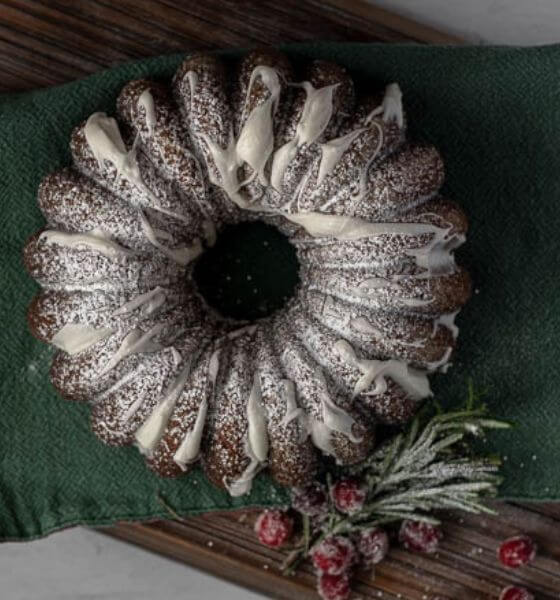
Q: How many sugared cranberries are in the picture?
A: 9